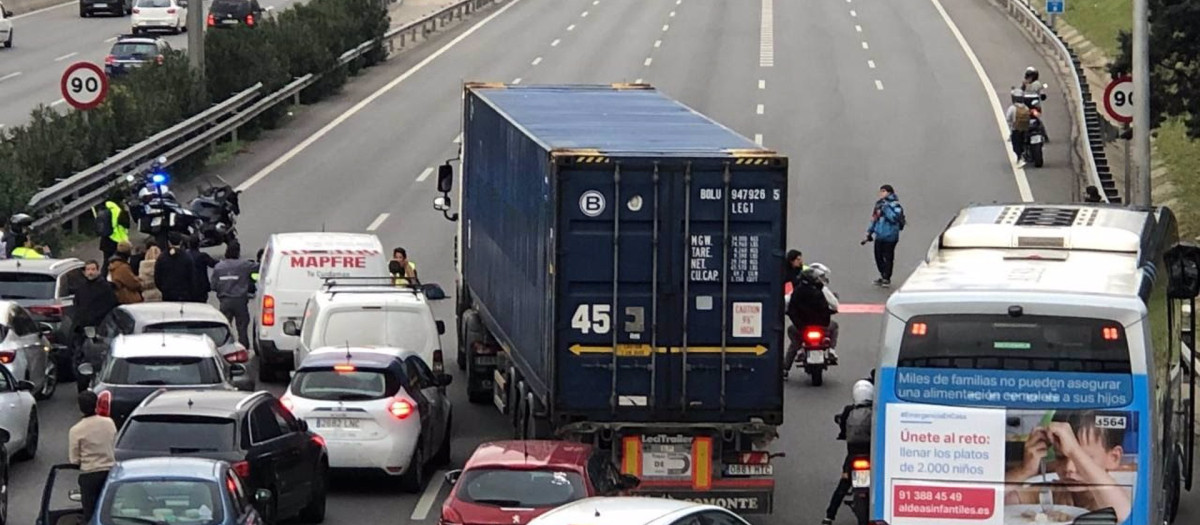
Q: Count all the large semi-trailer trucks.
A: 1